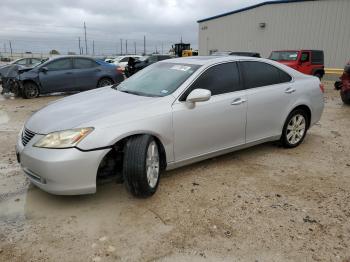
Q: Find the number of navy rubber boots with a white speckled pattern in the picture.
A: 0